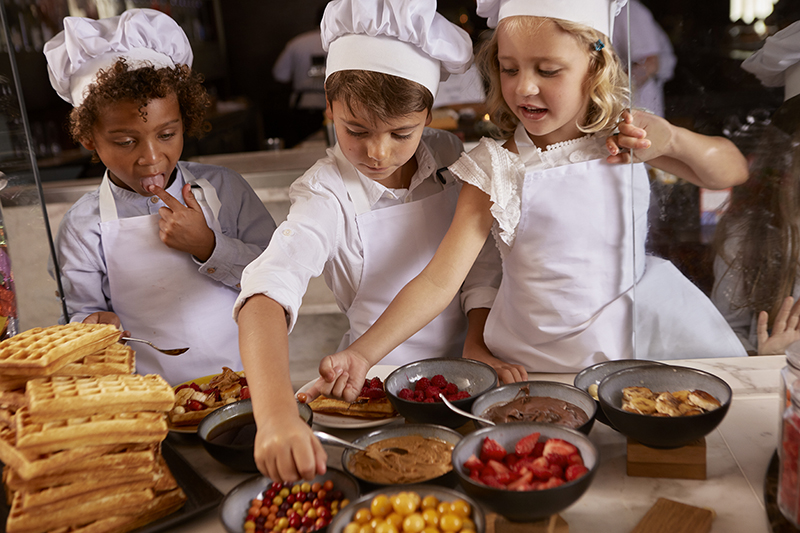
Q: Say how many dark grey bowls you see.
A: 9